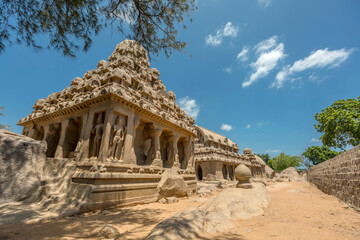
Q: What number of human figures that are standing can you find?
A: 2